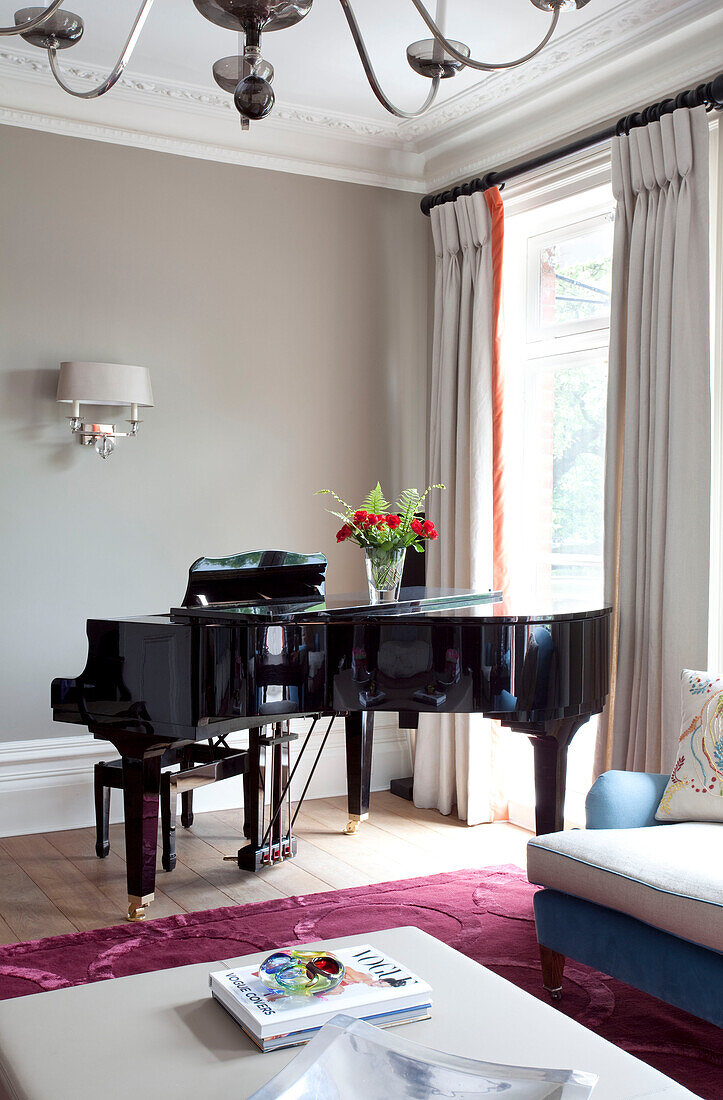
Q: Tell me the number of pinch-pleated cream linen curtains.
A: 2